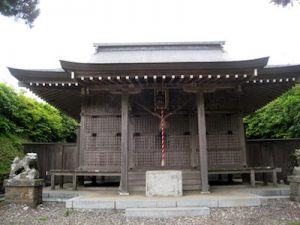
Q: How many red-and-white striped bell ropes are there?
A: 1